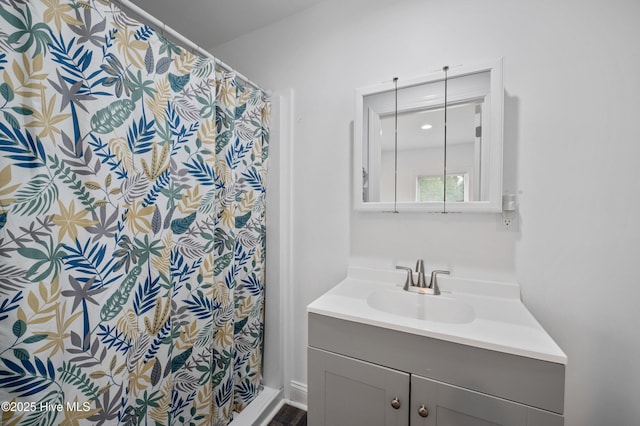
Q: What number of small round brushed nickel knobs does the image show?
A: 2